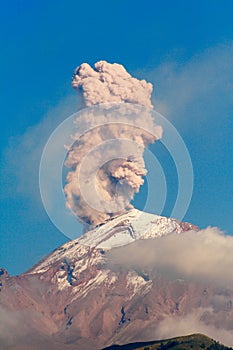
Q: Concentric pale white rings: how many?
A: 2